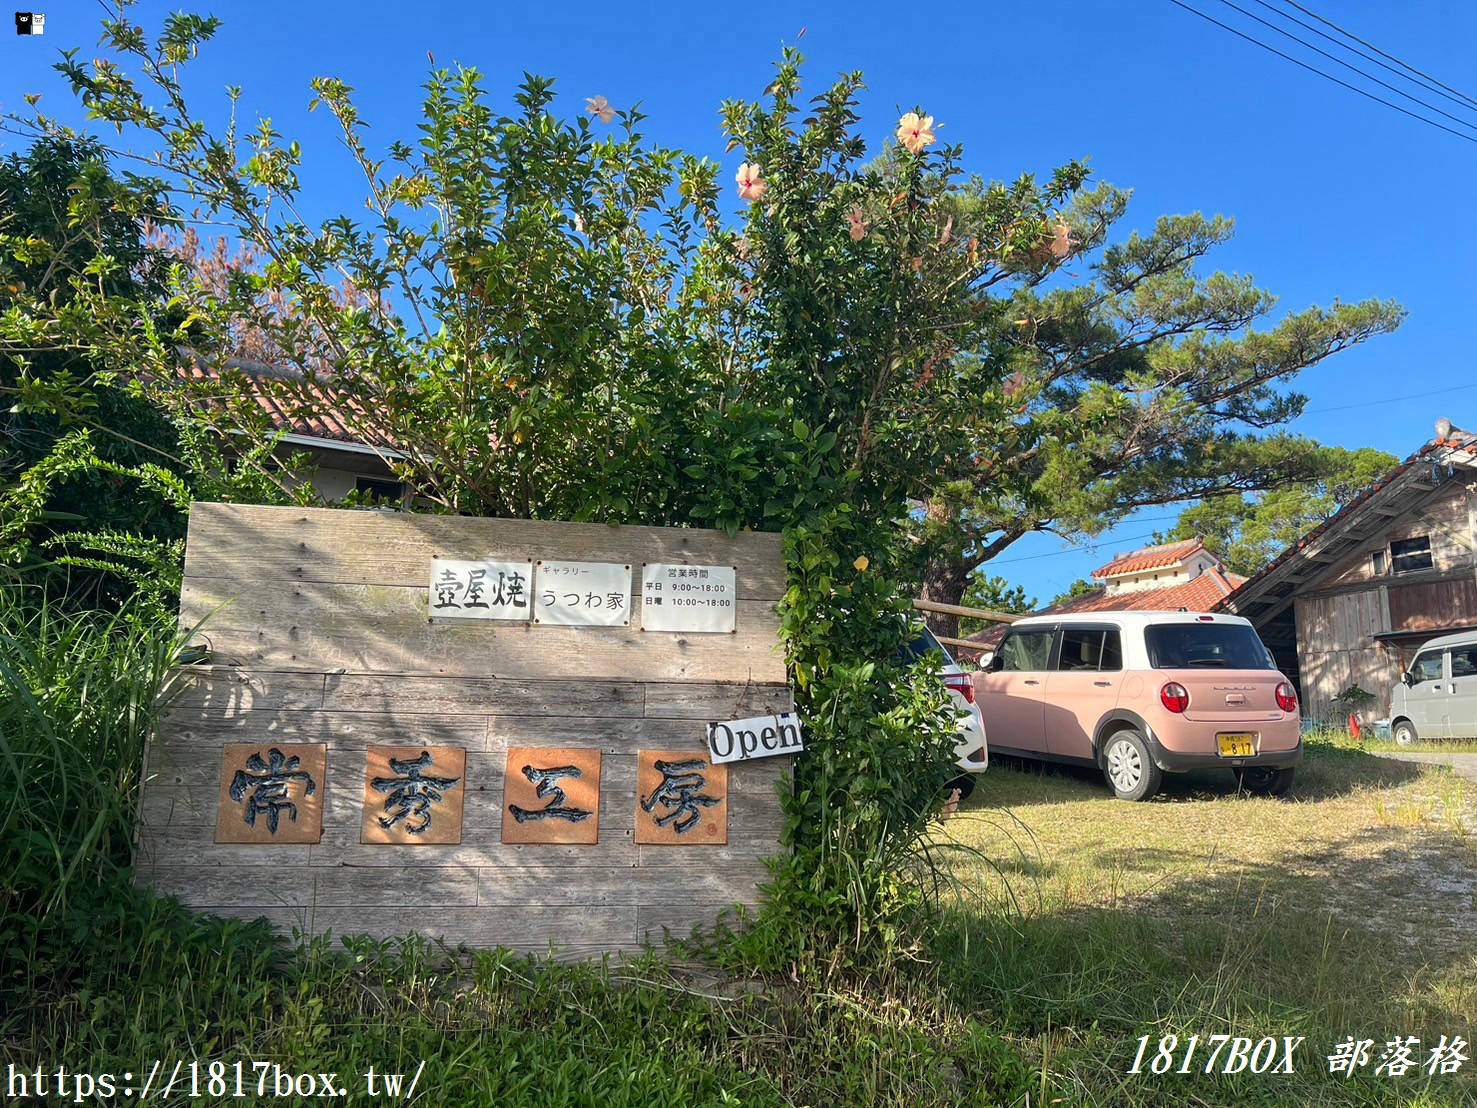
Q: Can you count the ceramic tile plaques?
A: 4